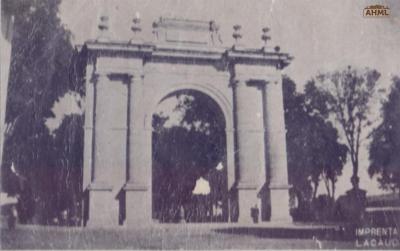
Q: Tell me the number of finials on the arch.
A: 4